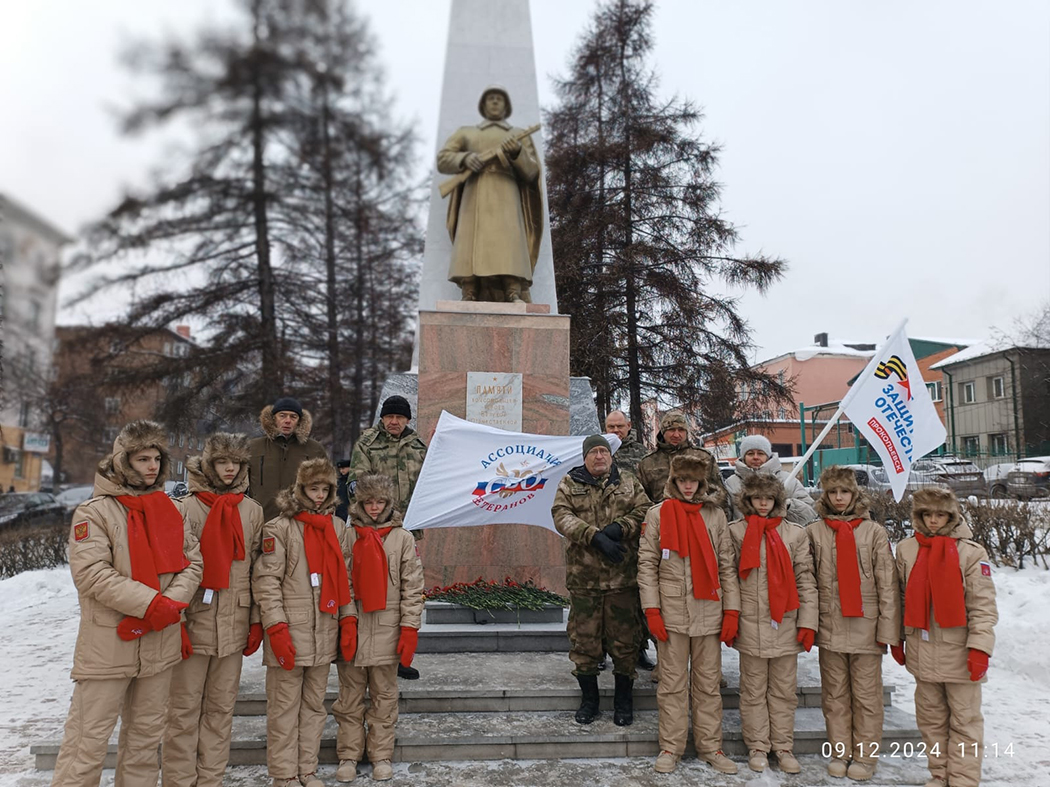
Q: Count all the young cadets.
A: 8